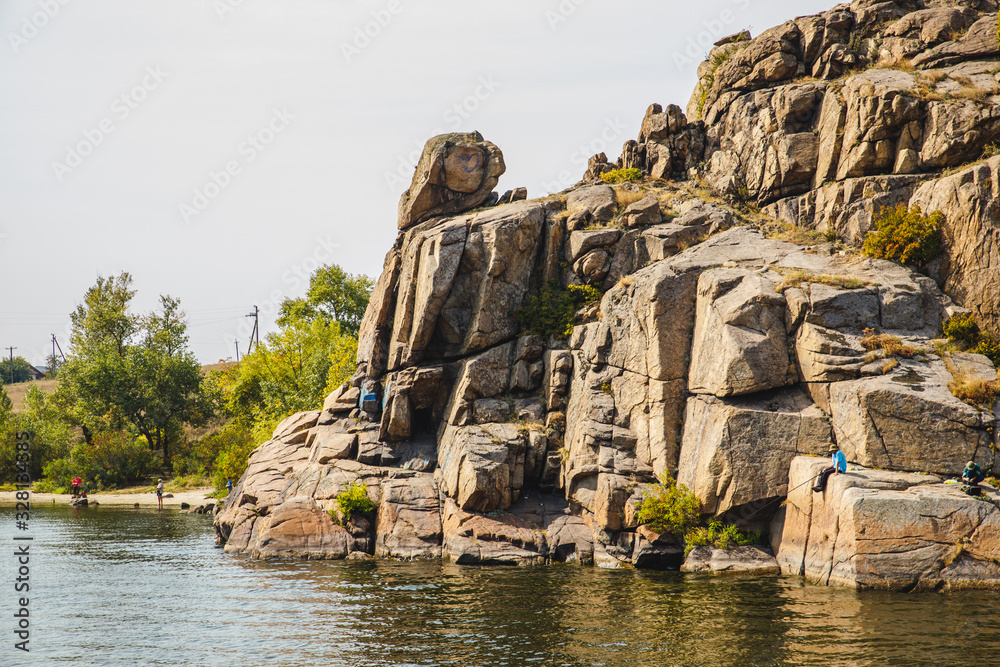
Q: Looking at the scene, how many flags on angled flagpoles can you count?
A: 0